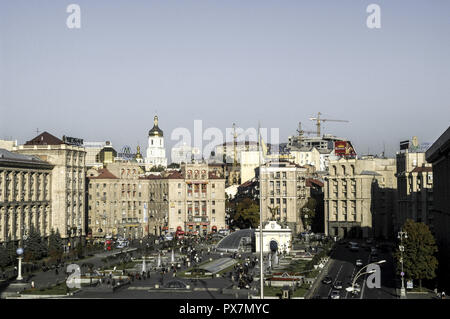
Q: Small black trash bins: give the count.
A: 0